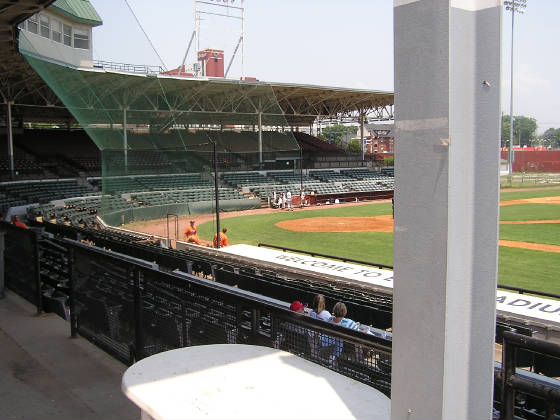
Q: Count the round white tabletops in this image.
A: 1